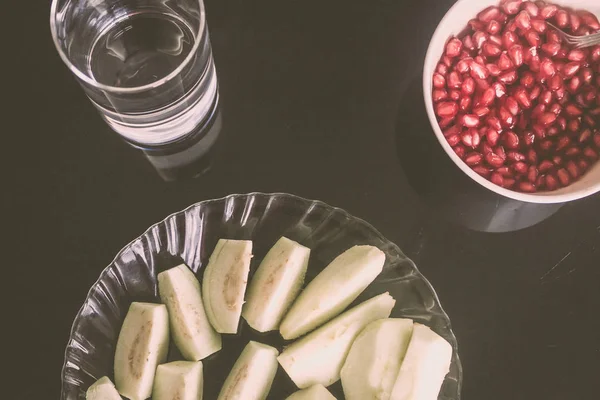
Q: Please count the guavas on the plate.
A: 12